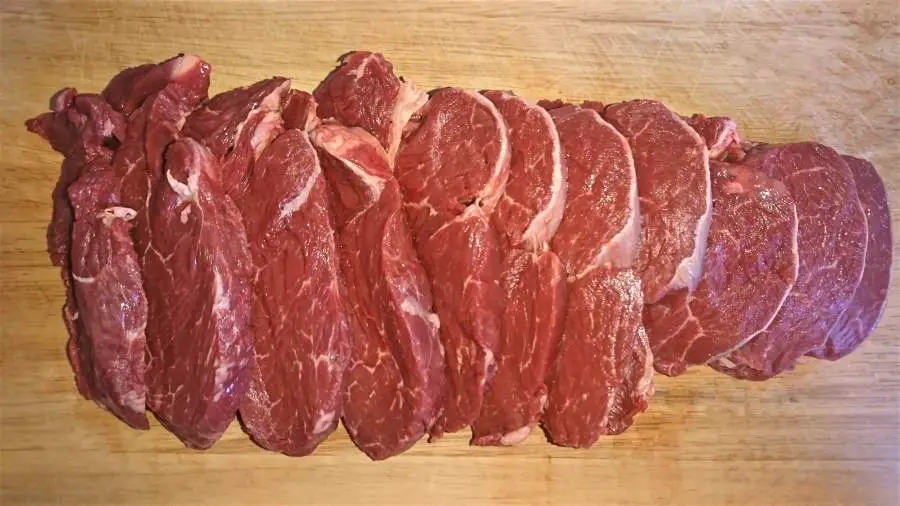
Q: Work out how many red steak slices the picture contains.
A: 11